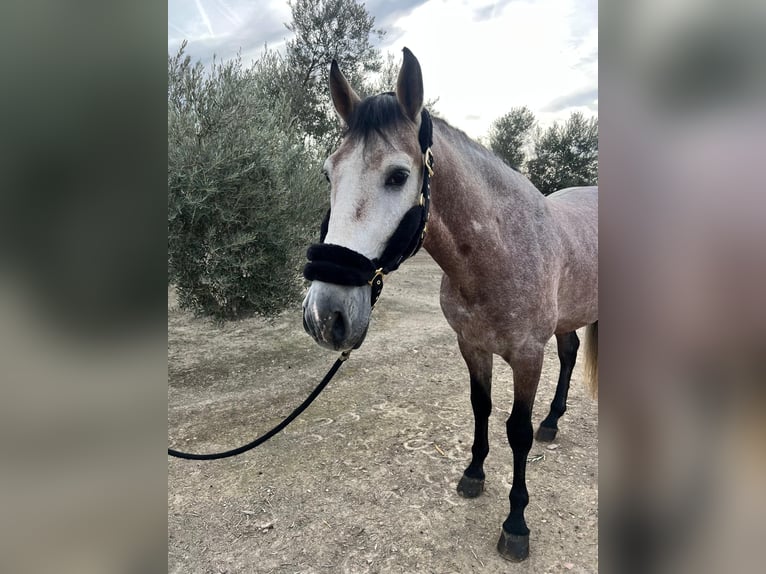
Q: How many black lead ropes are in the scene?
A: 1